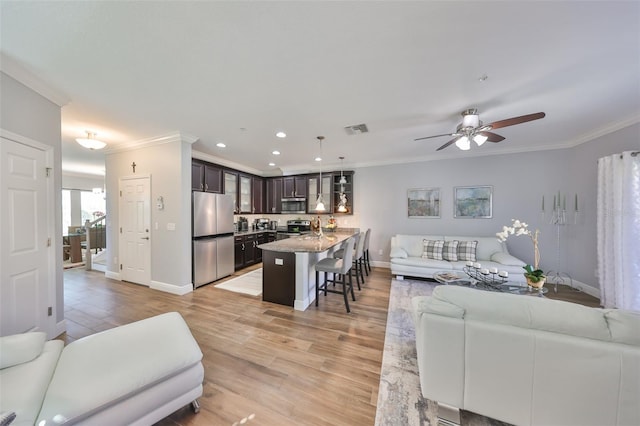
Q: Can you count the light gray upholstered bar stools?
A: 3